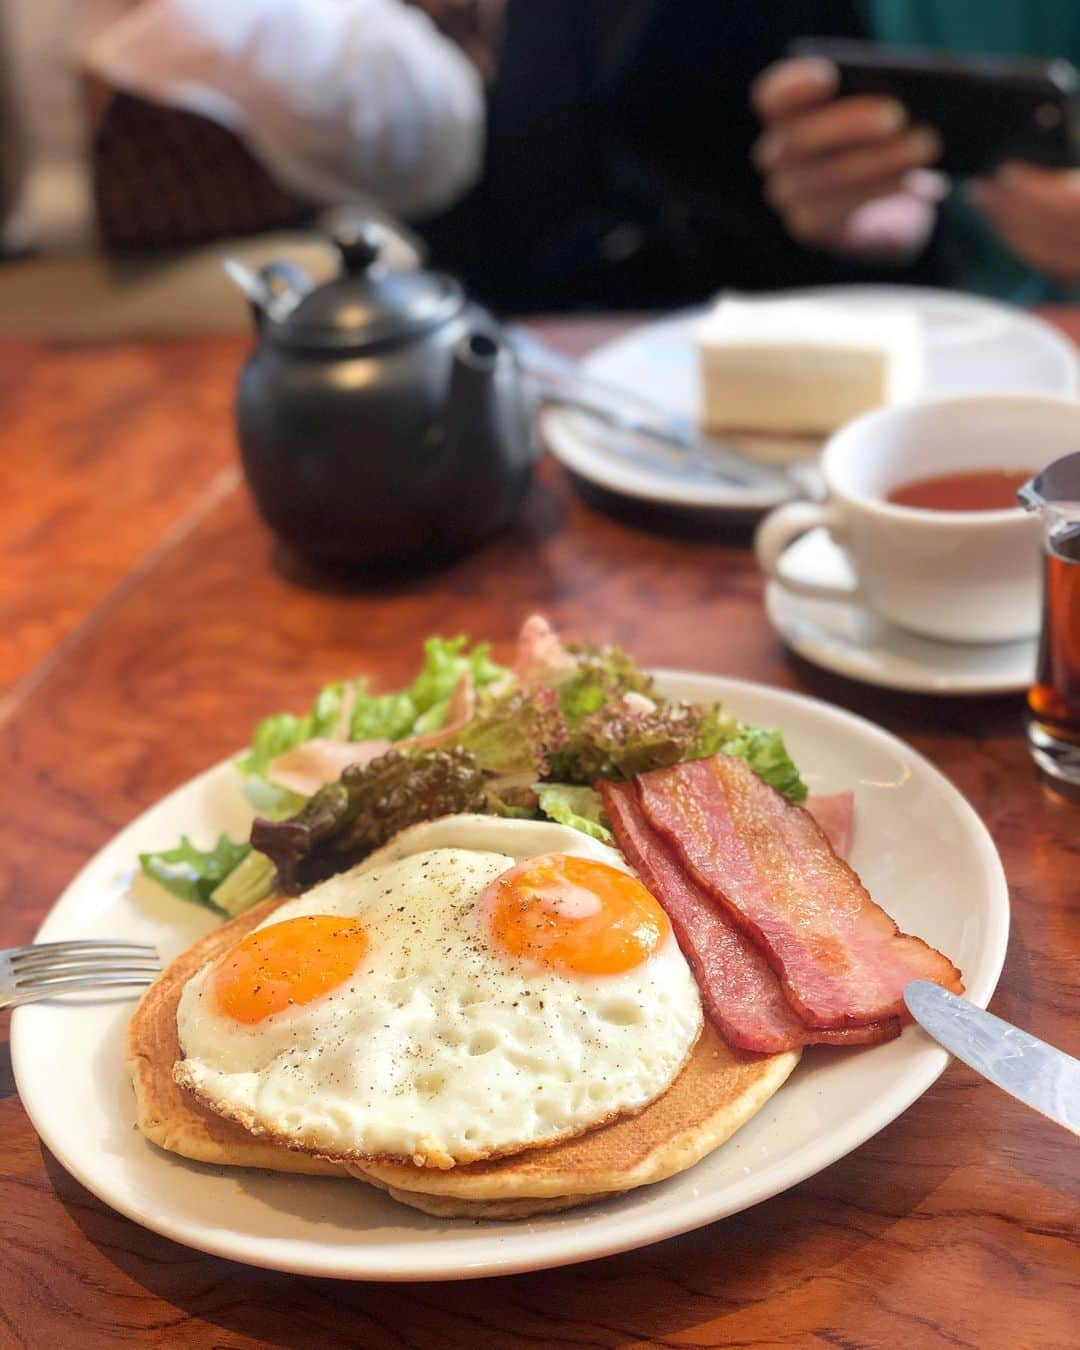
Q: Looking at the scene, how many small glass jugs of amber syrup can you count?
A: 1